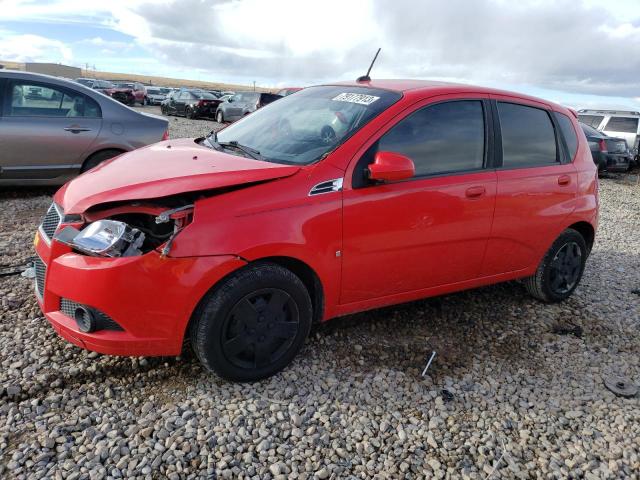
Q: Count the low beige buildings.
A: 1